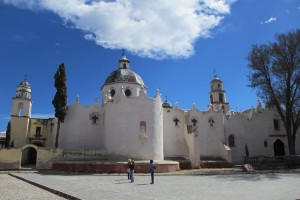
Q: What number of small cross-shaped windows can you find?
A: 4